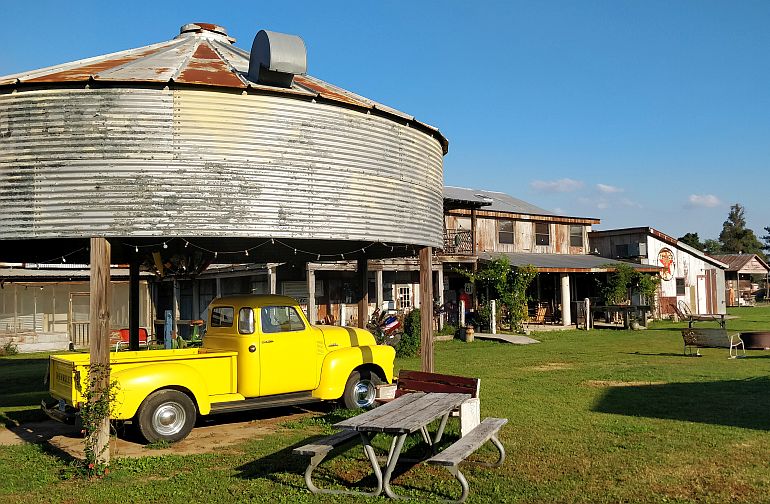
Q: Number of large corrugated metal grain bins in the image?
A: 1